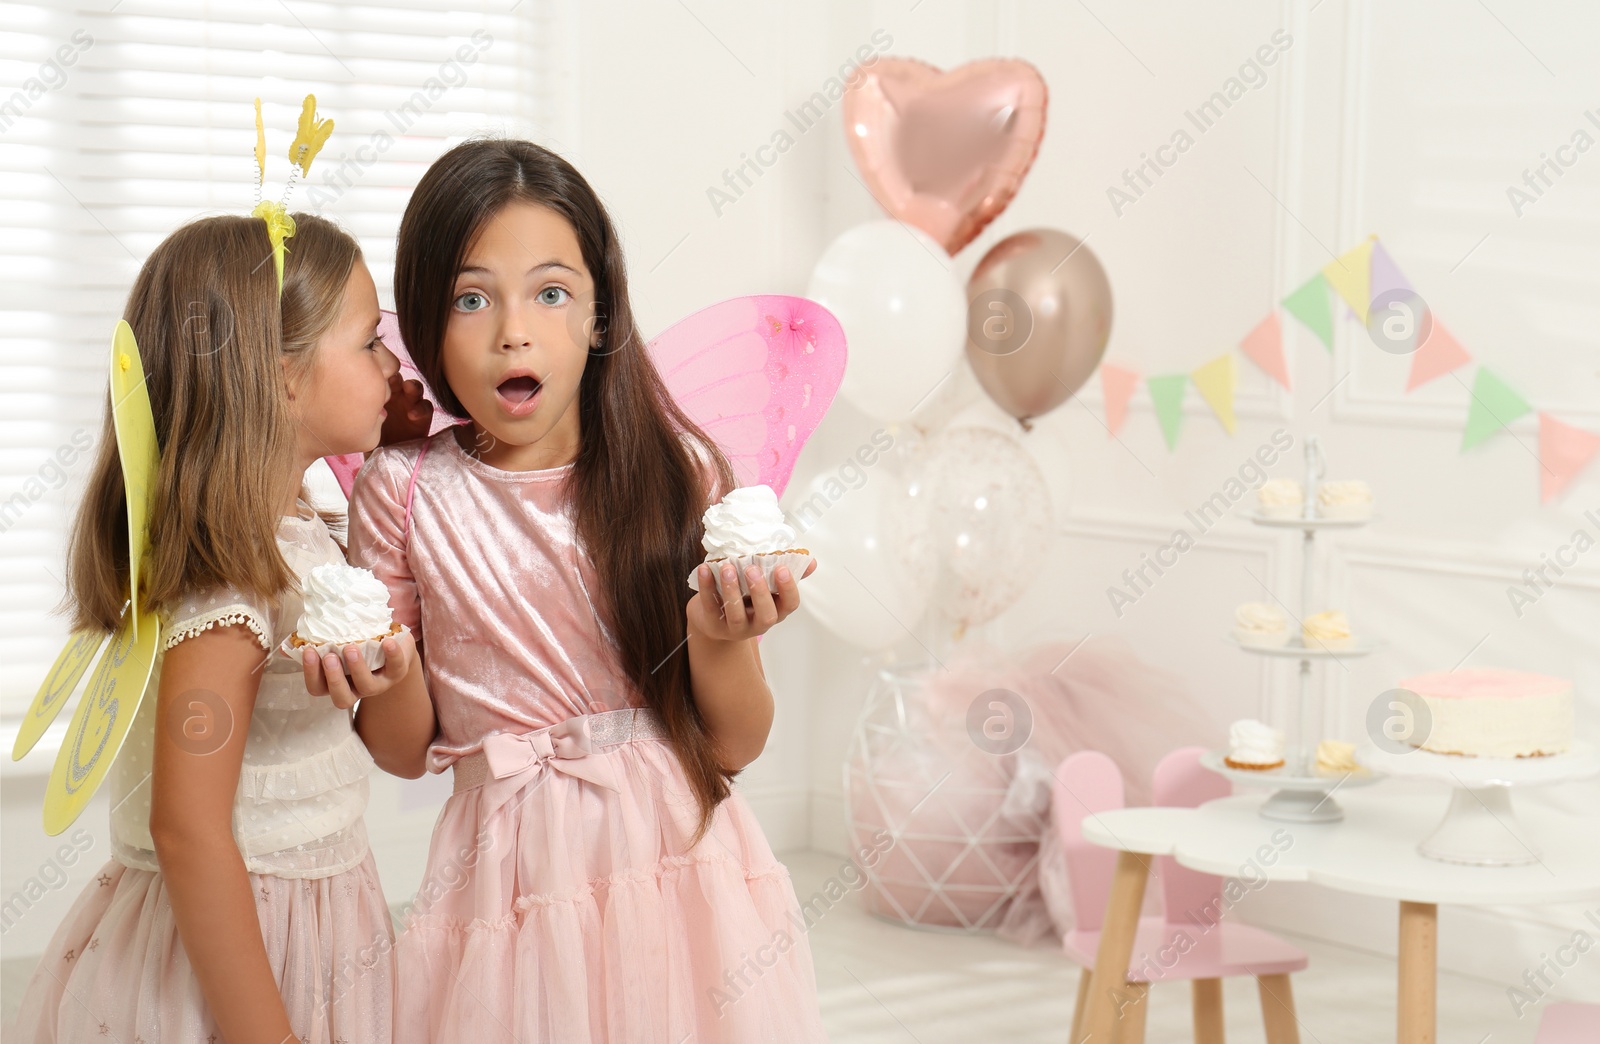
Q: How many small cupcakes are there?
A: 8